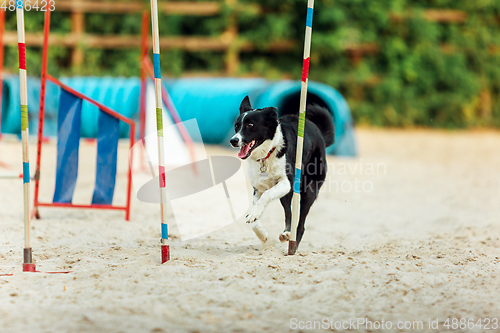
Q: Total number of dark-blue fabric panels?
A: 2